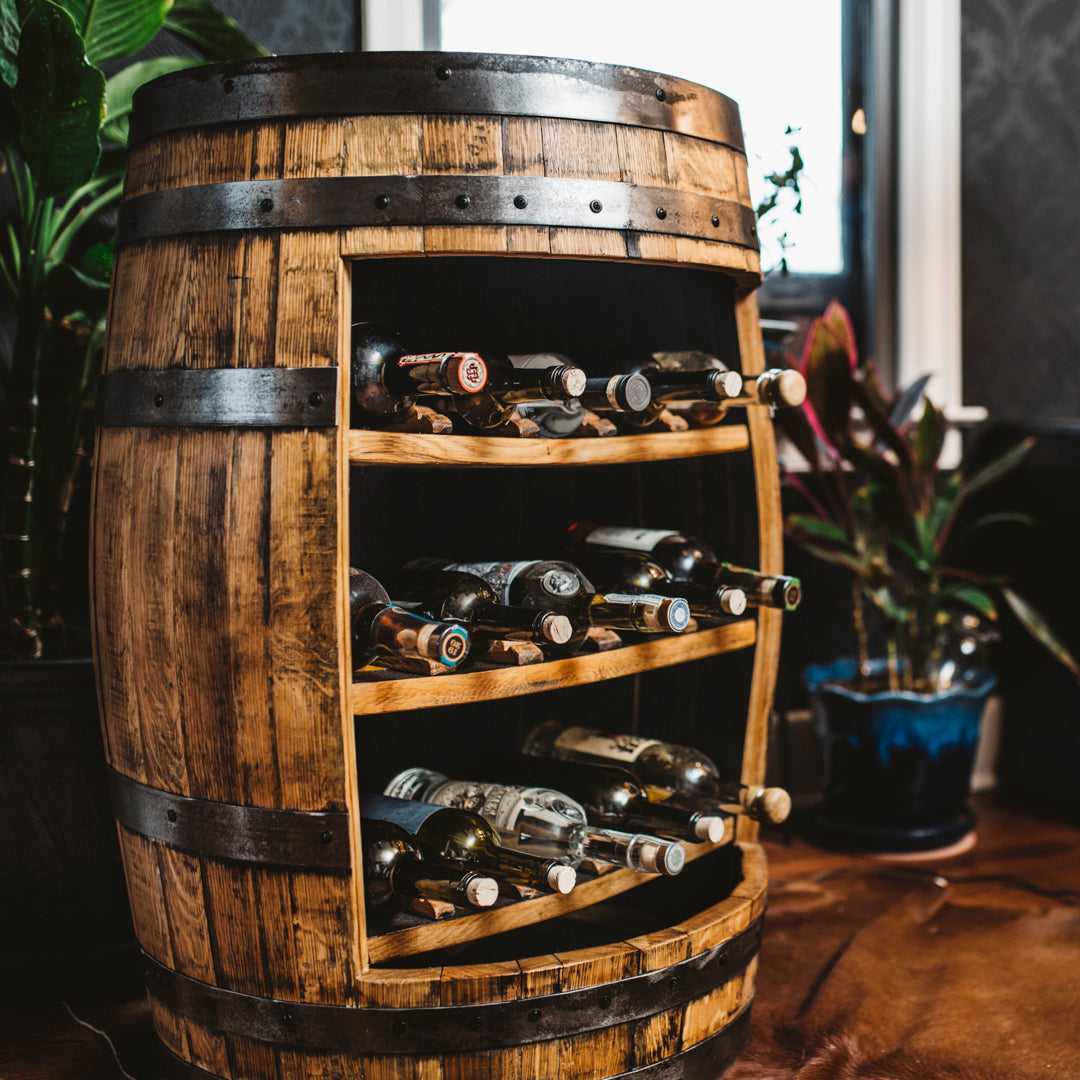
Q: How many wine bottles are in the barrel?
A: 15